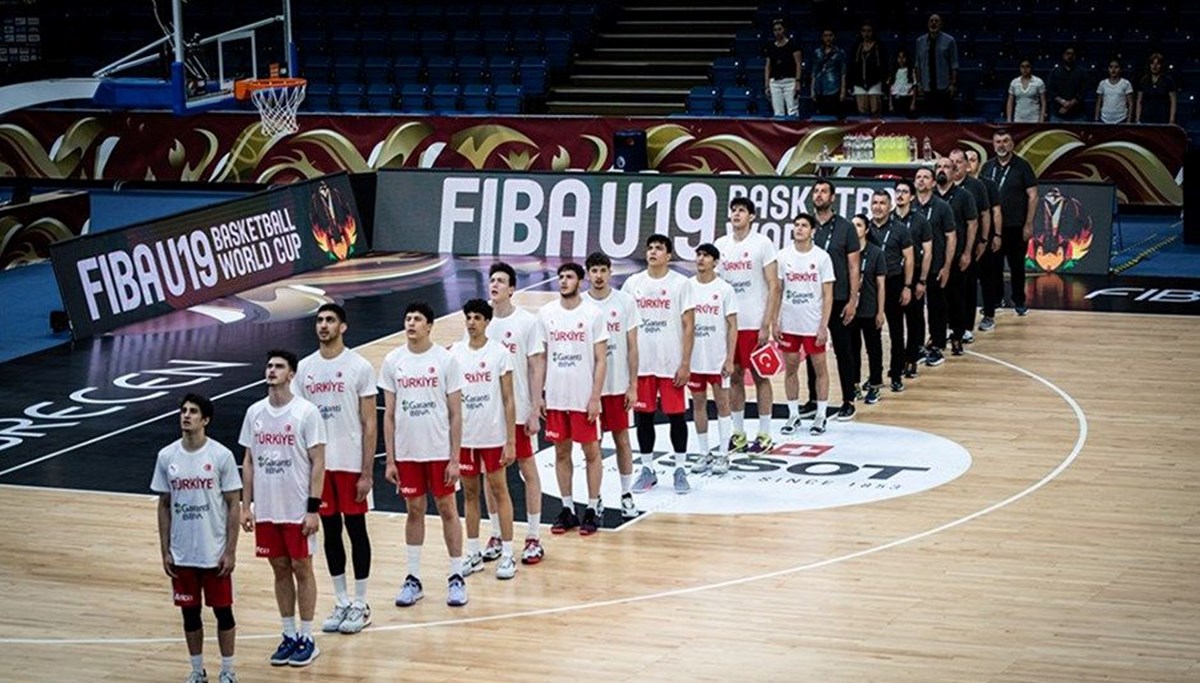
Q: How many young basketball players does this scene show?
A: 12